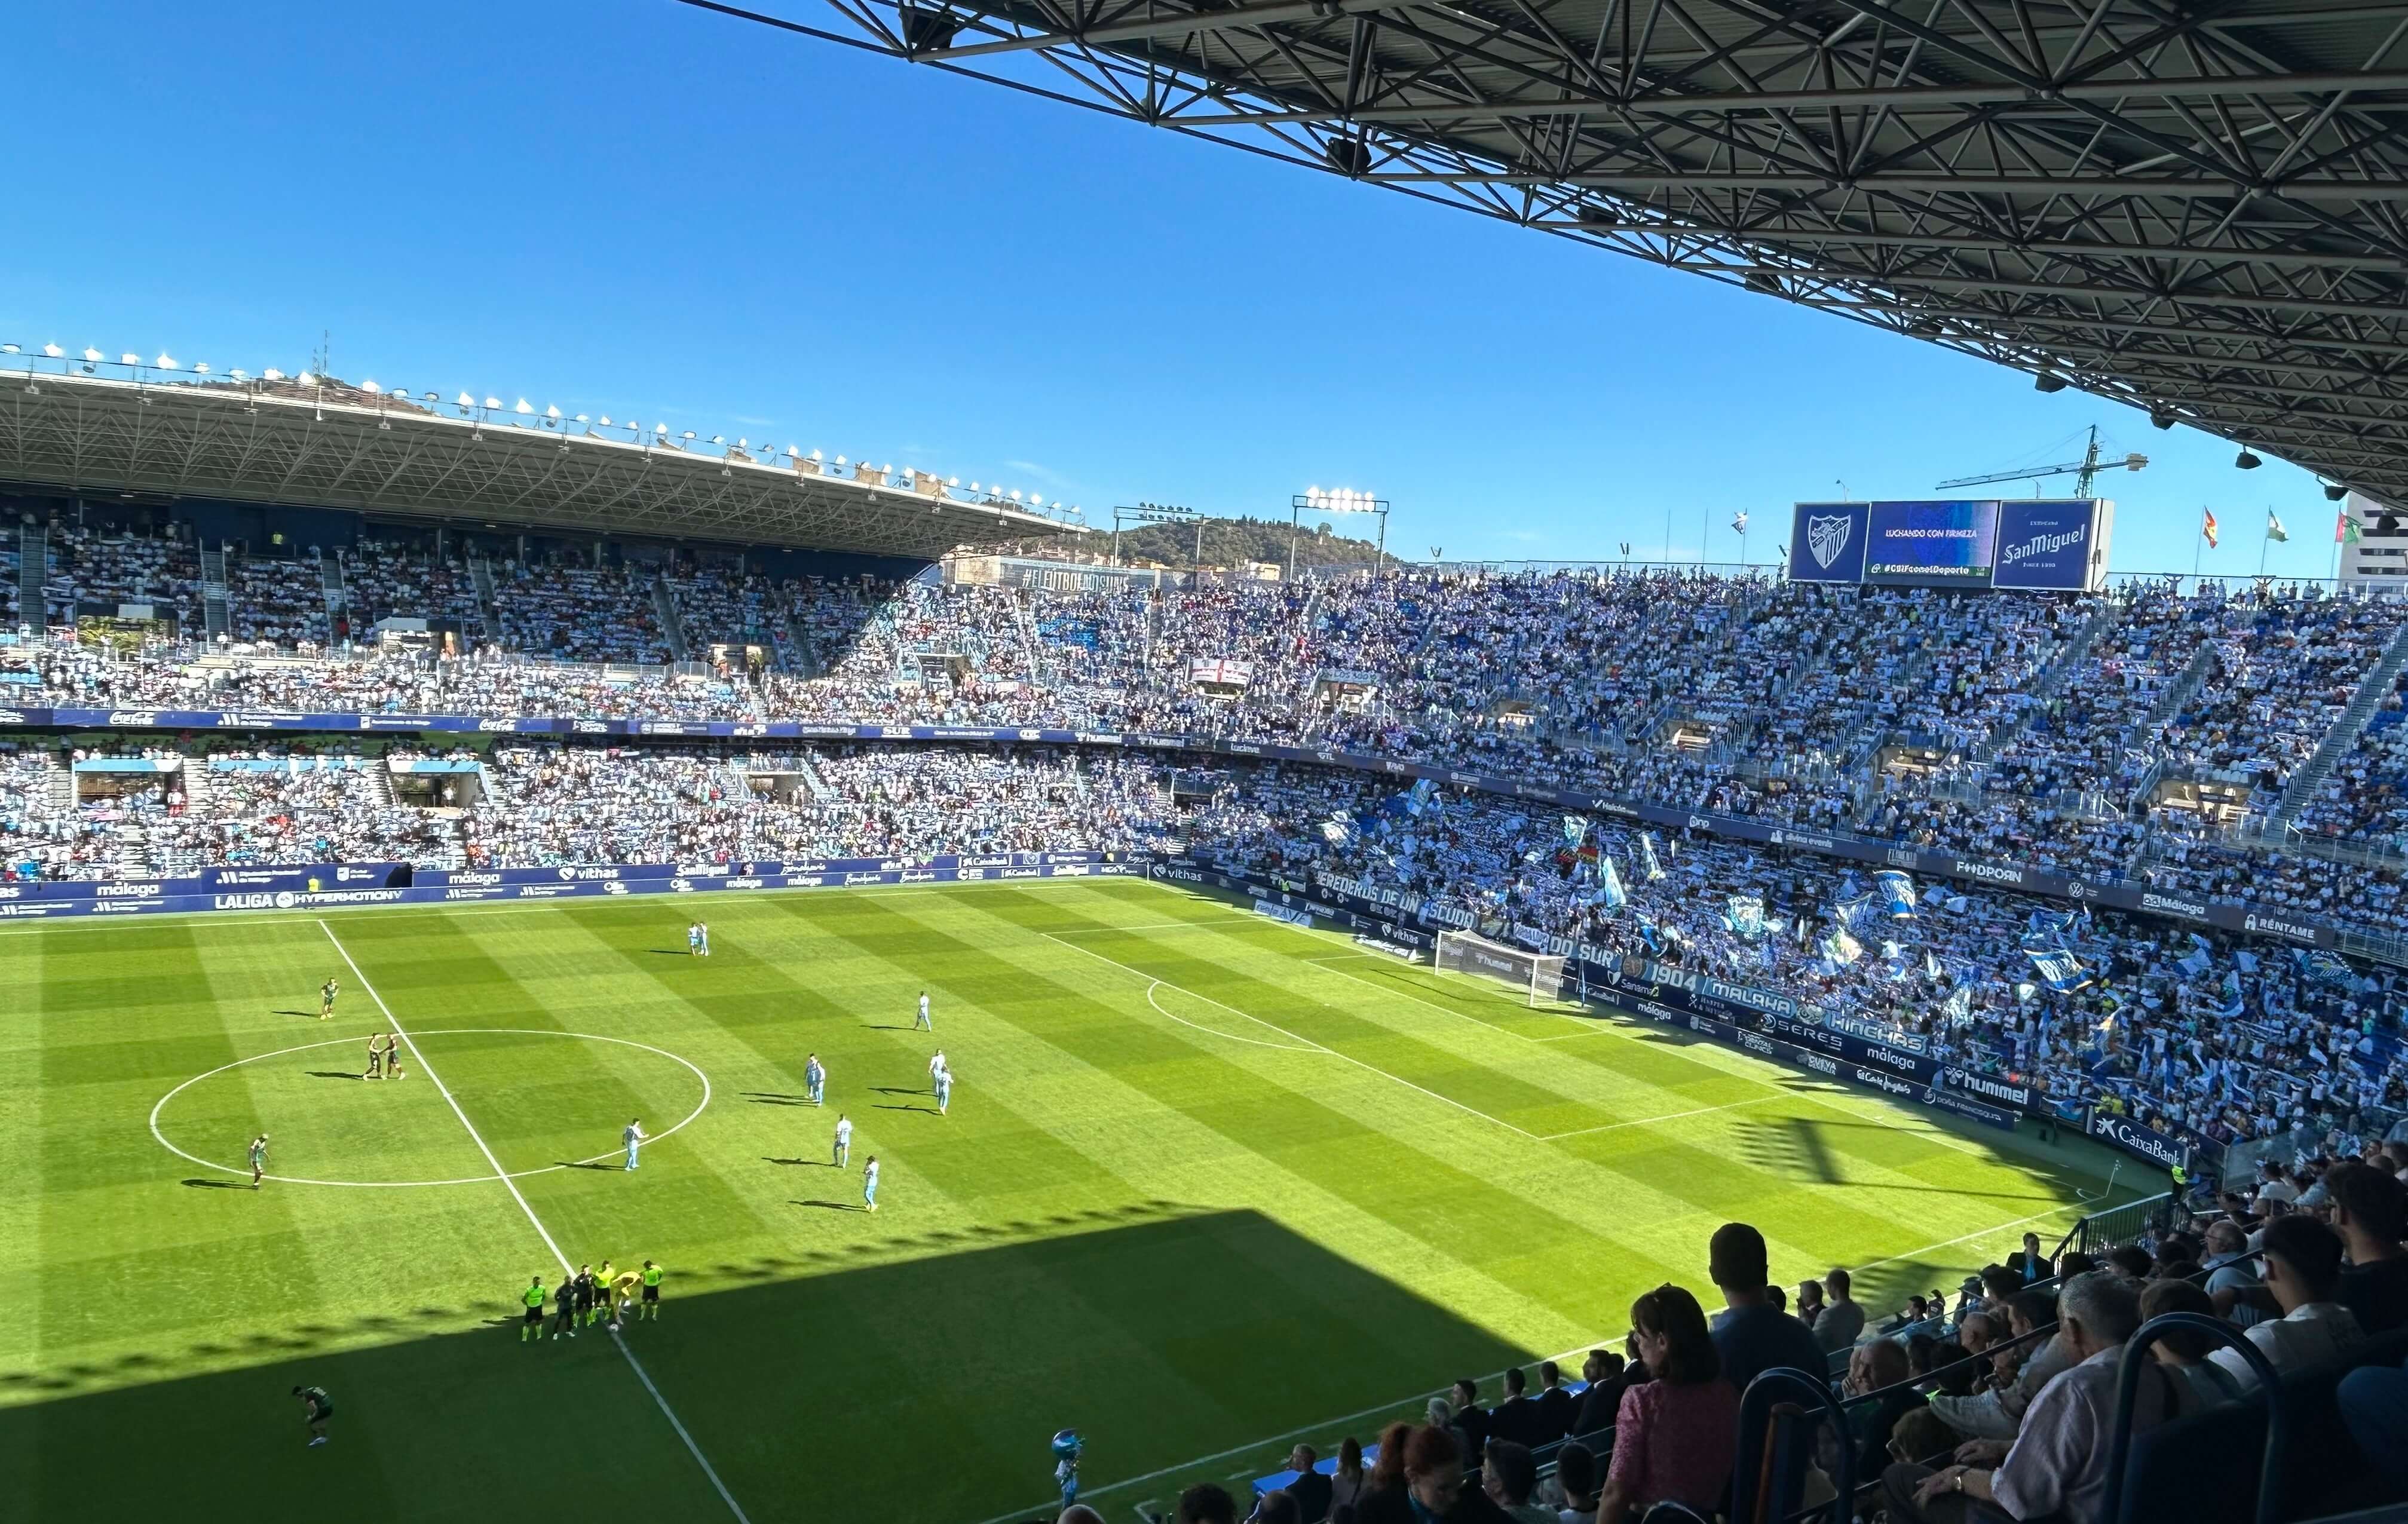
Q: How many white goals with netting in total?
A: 1